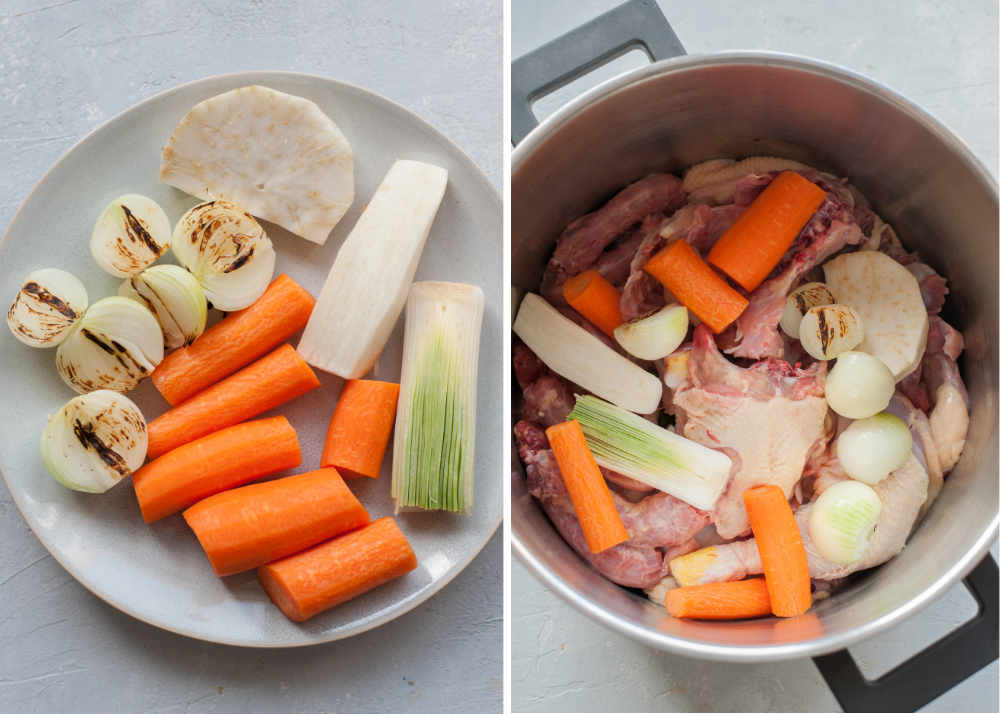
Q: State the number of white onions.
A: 12